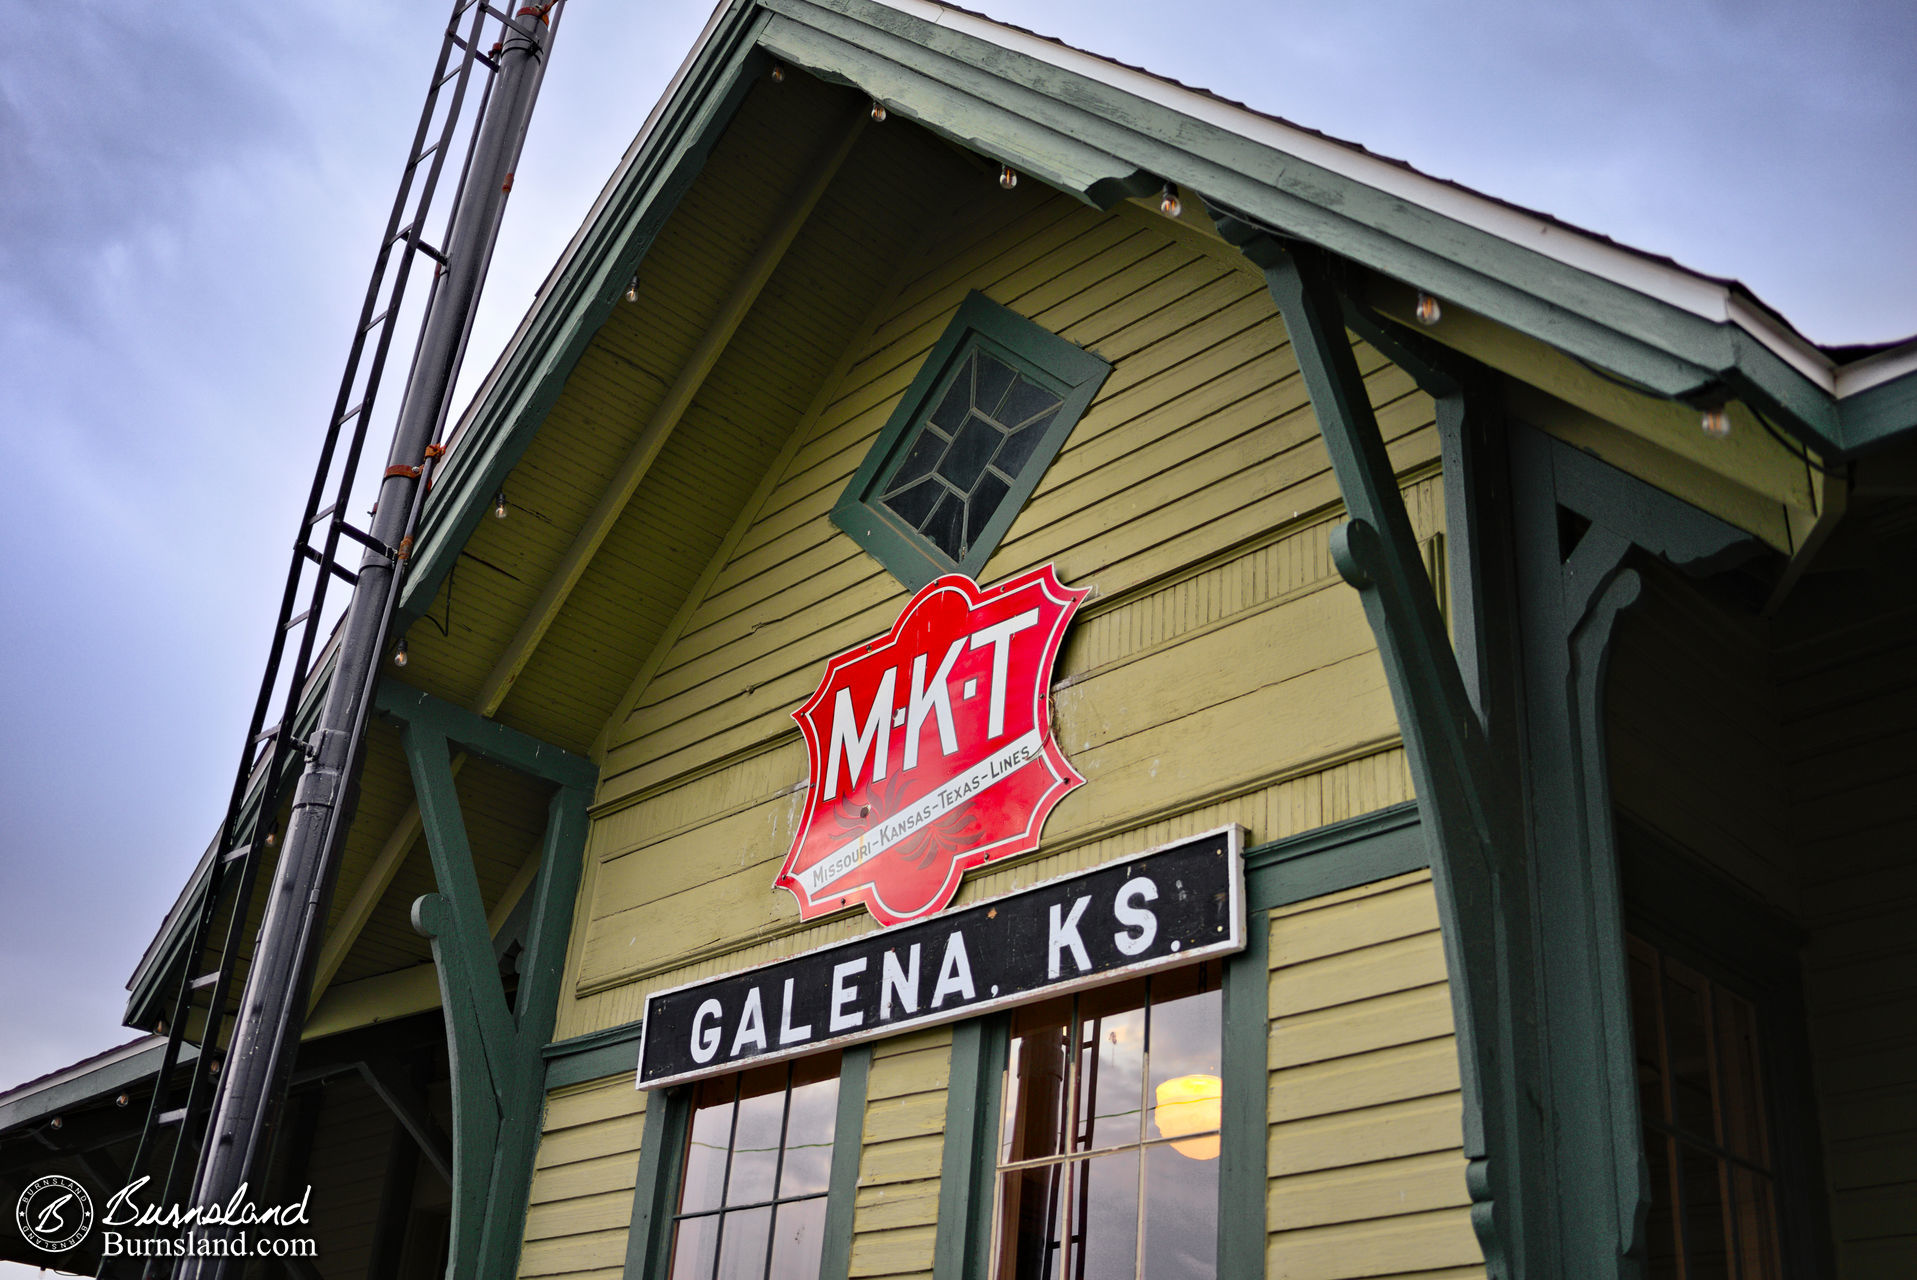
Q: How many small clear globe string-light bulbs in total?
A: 14